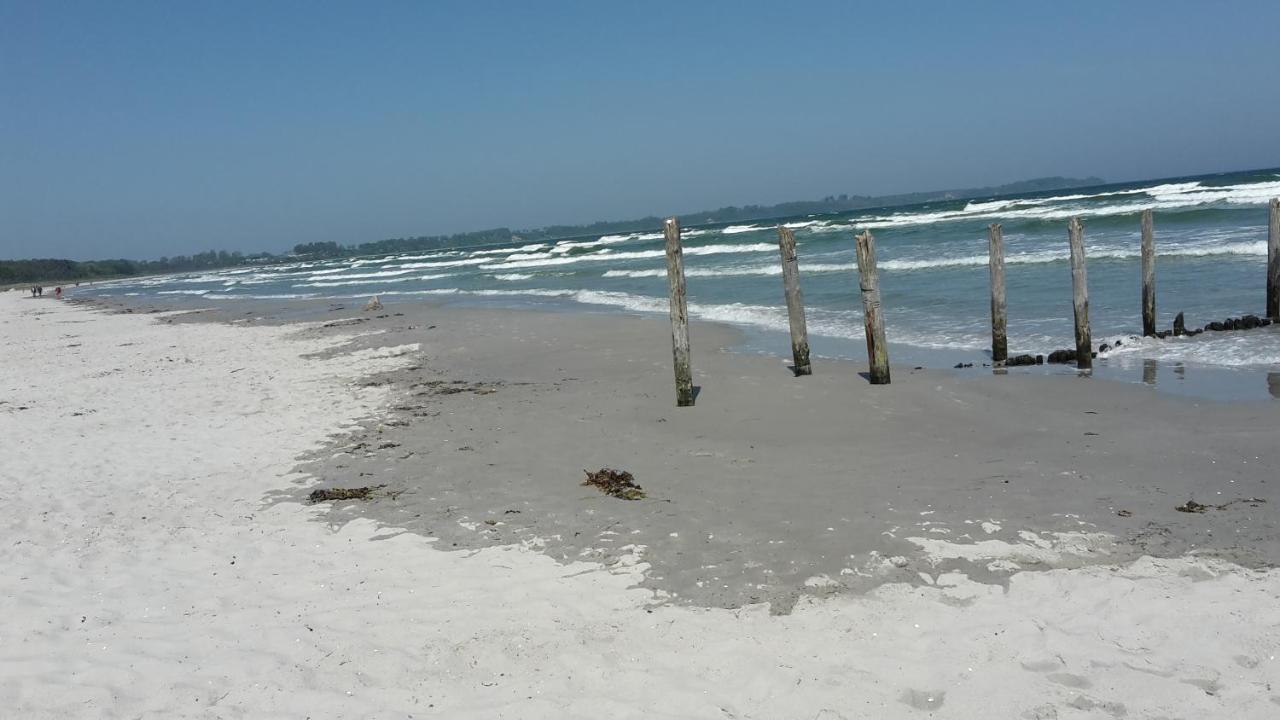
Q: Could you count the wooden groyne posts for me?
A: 7